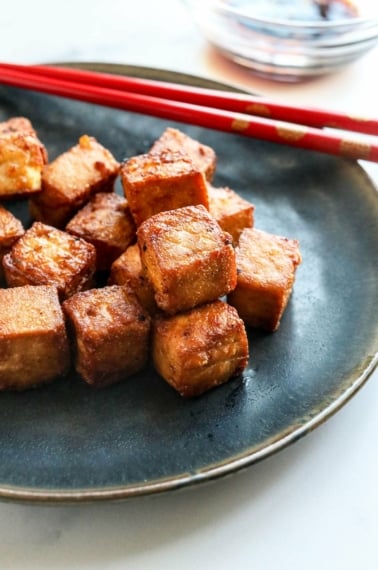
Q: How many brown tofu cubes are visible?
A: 14